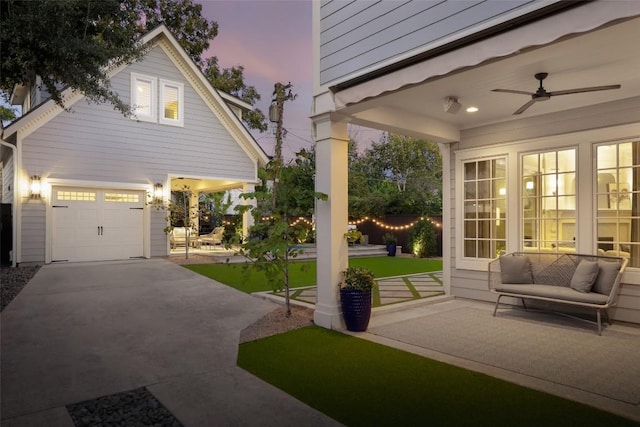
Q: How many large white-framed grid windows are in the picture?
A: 3